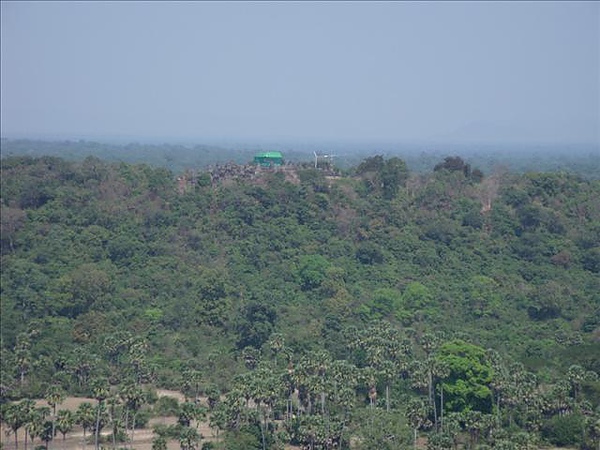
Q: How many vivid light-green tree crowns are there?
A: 1